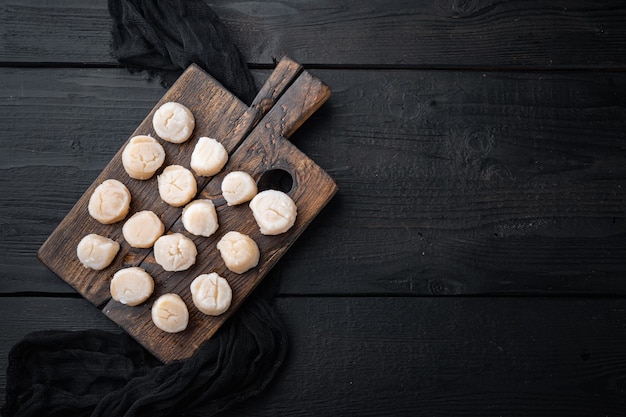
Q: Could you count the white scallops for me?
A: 15